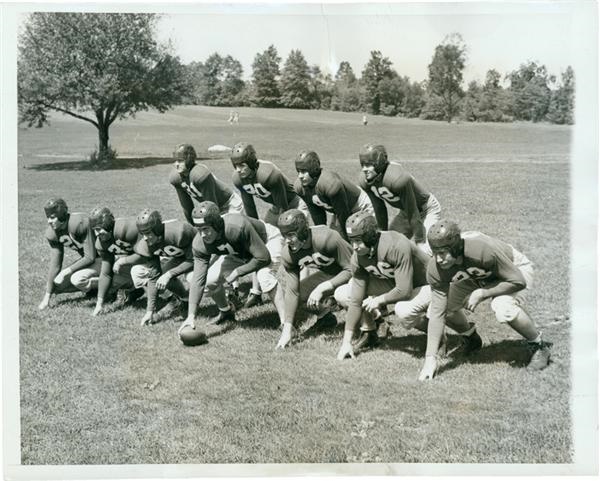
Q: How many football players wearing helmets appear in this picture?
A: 11